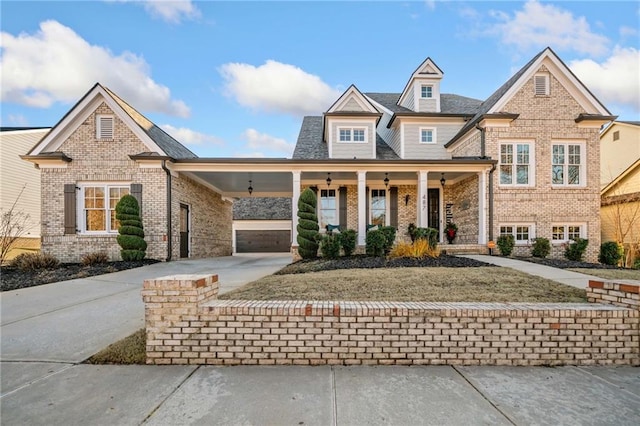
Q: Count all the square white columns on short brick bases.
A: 4